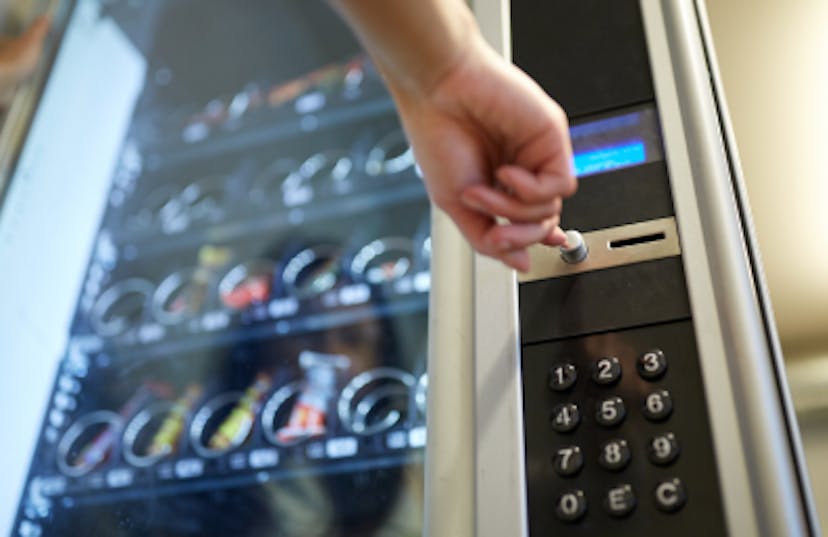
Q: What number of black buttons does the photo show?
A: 12